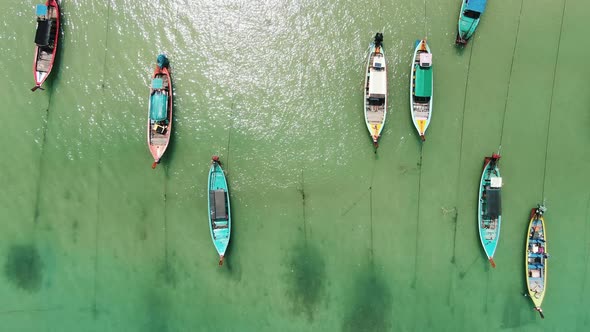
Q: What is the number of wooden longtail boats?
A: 8